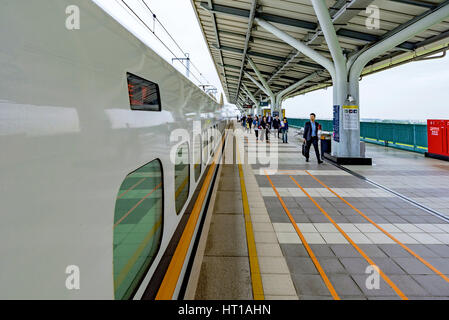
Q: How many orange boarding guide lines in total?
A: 3